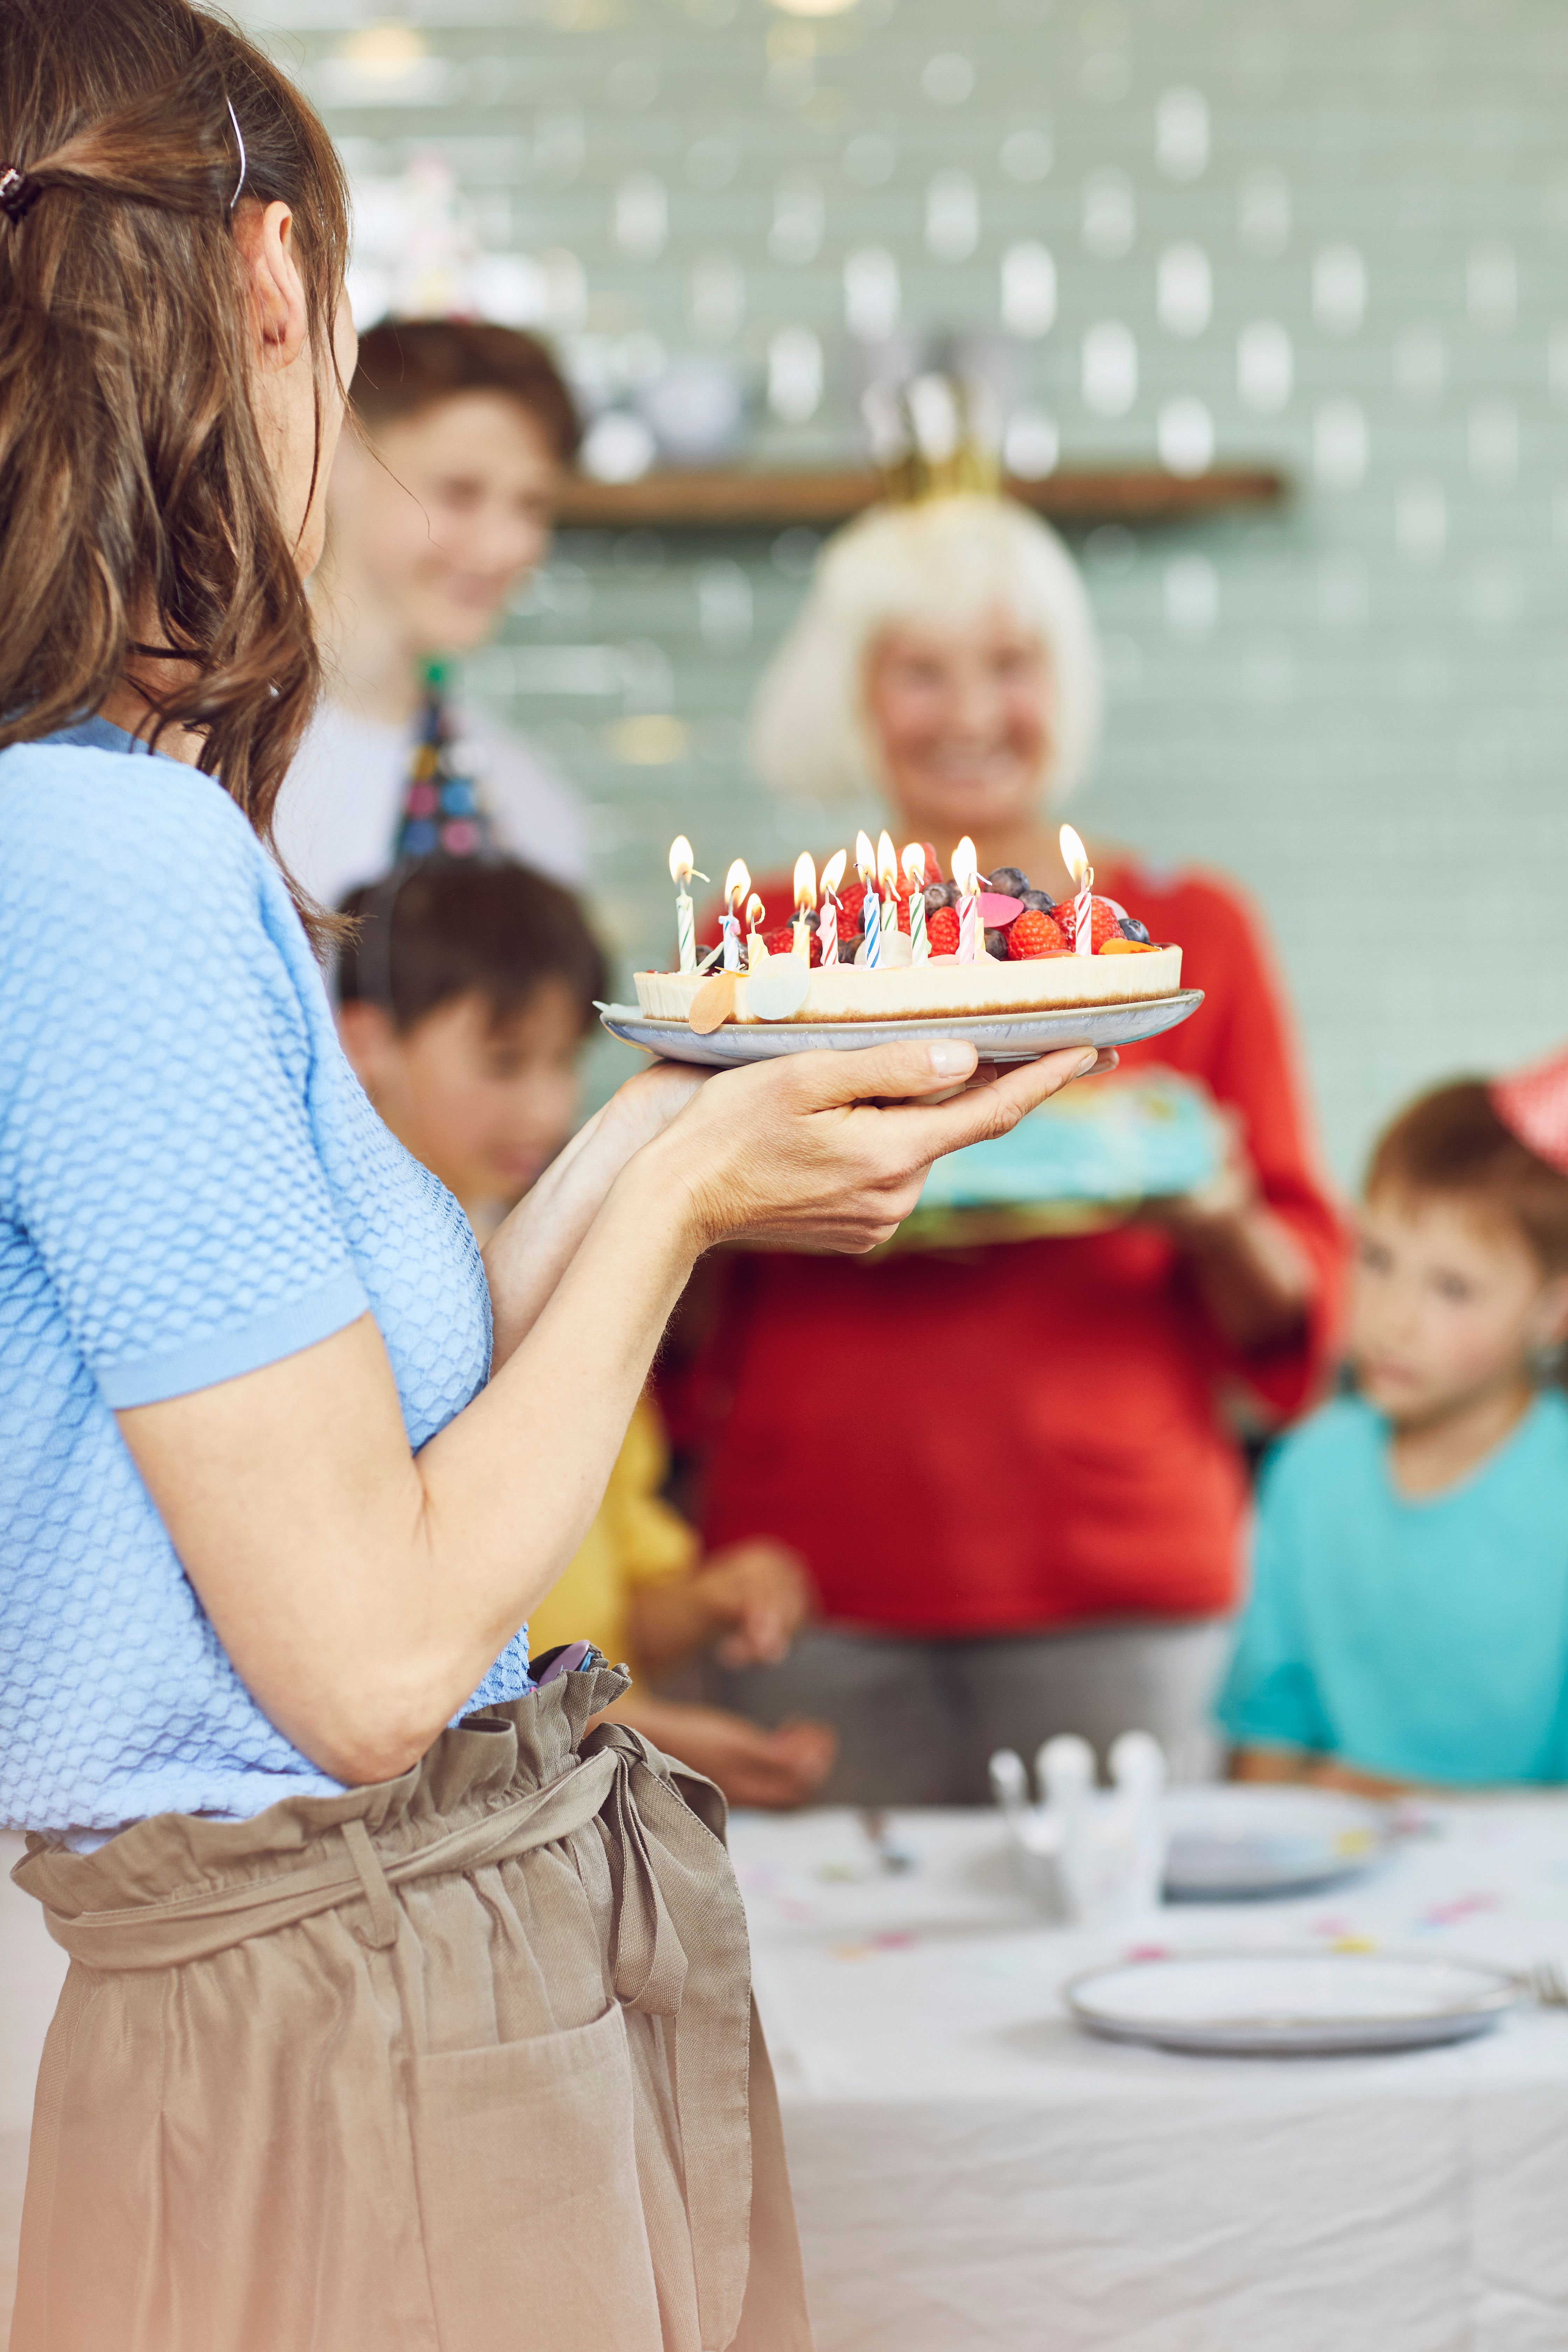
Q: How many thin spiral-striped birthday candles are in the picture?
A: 11